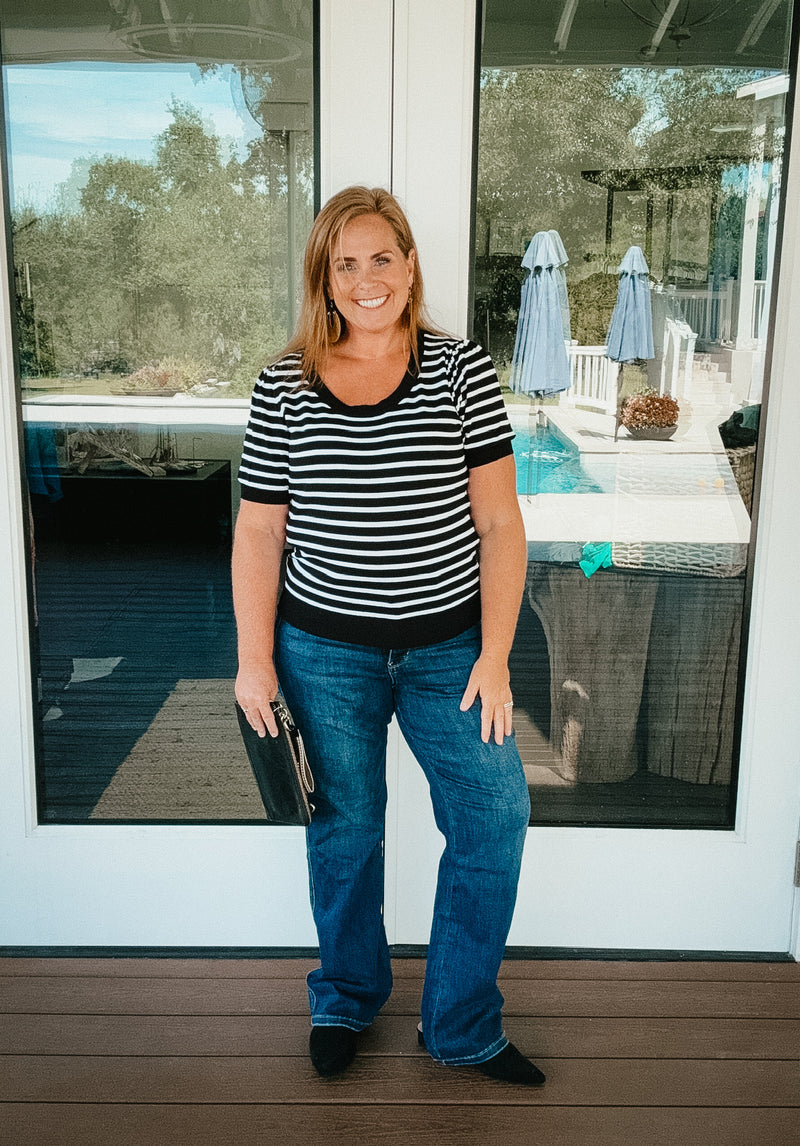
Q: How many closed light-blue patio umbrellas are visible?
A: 2